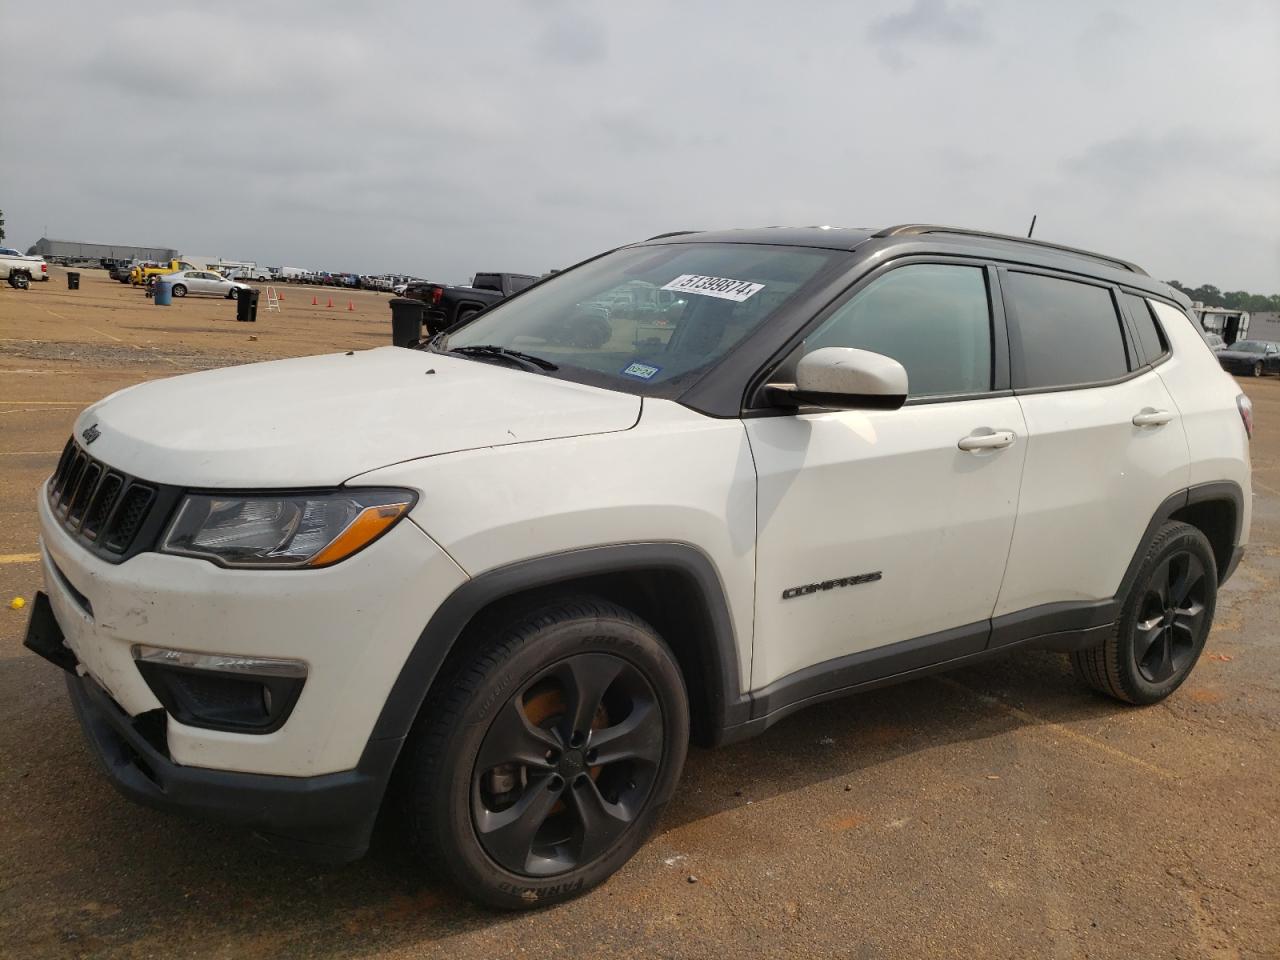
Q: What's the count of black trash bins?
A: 3